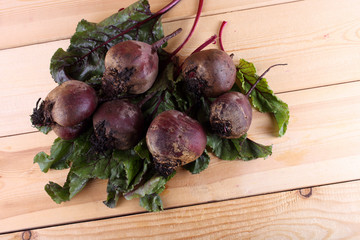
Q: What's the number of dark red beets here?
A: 6